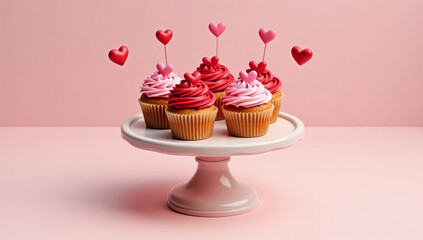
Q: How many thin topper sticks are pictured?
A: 3